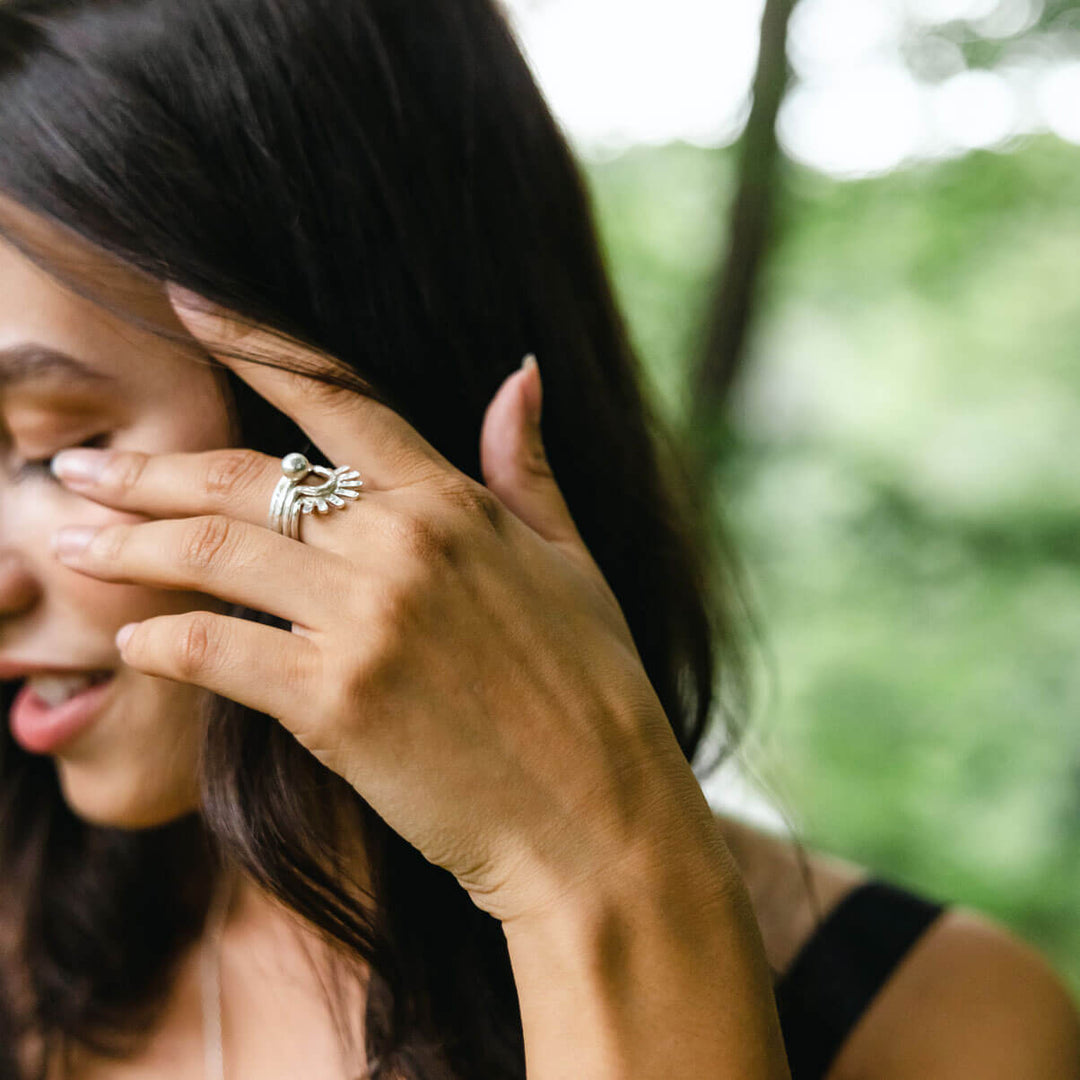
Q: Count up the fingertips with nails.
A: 5